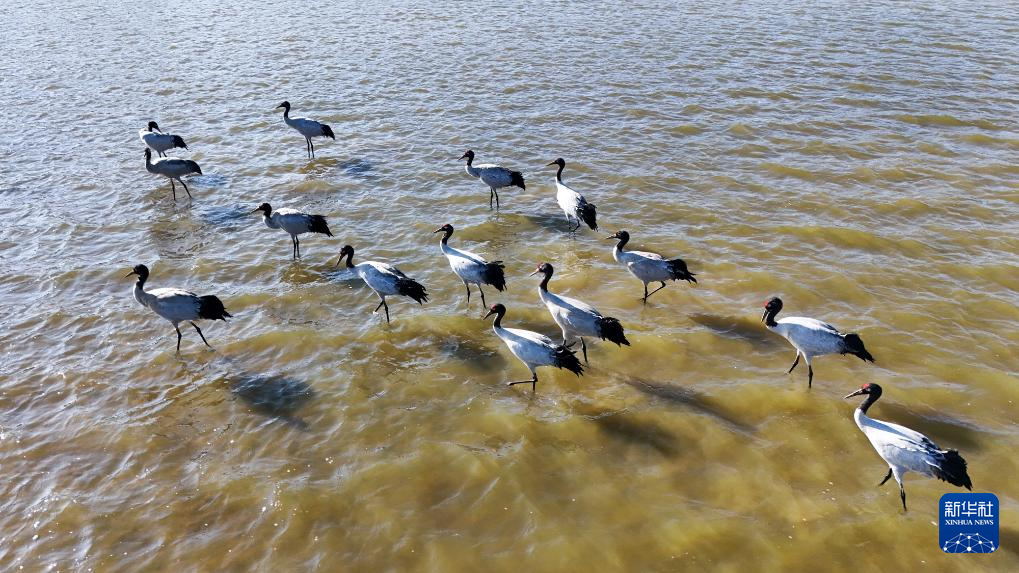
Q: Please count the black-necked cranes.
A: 14